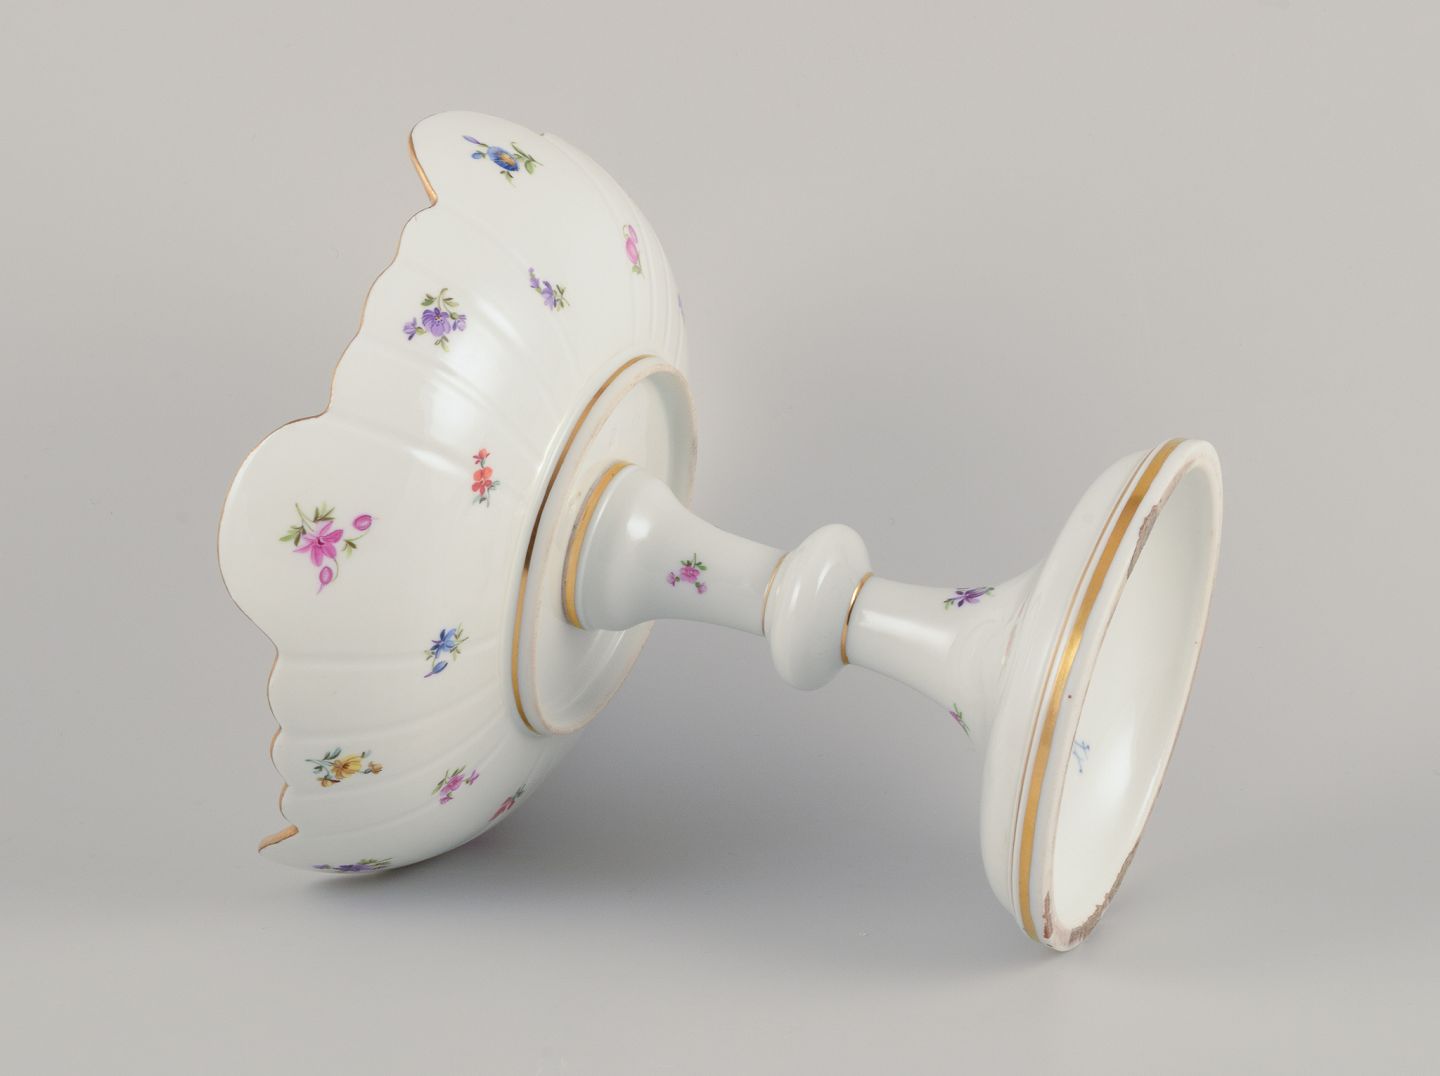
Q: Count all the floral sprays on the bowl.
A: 12